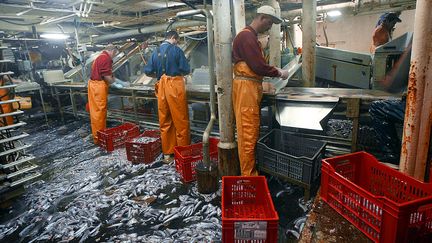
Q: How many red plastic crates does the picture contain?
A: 5